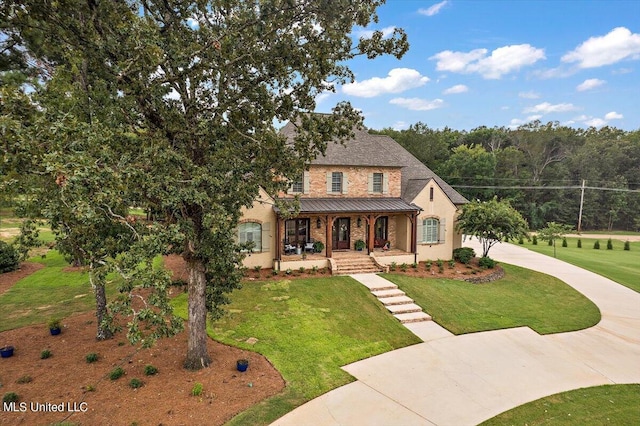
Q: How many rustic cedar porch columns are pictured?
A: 4